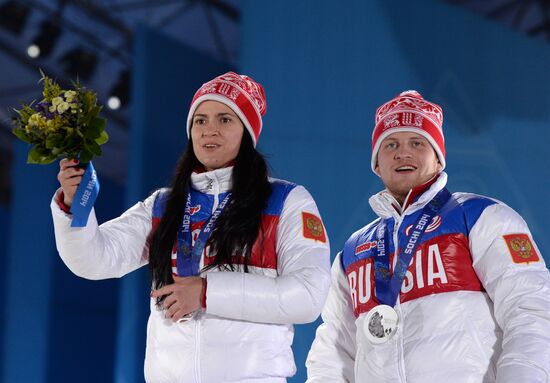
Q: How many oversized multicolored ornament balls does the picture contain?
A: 0